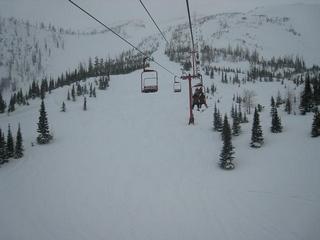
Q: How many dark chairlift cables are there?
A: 3